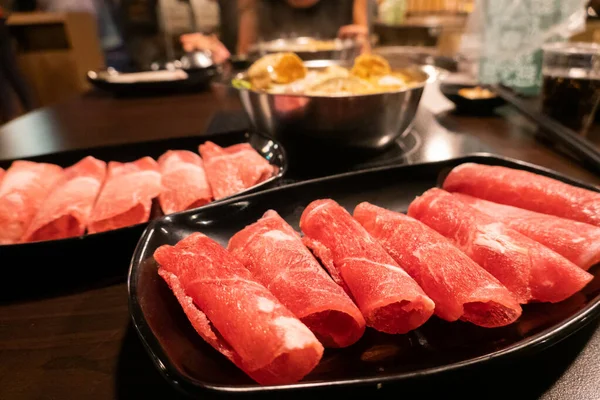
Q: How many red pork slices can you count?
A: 13